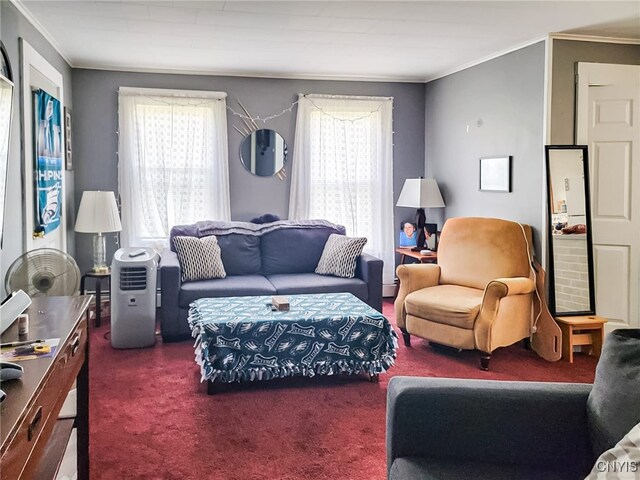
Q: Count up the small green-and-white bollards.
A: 0